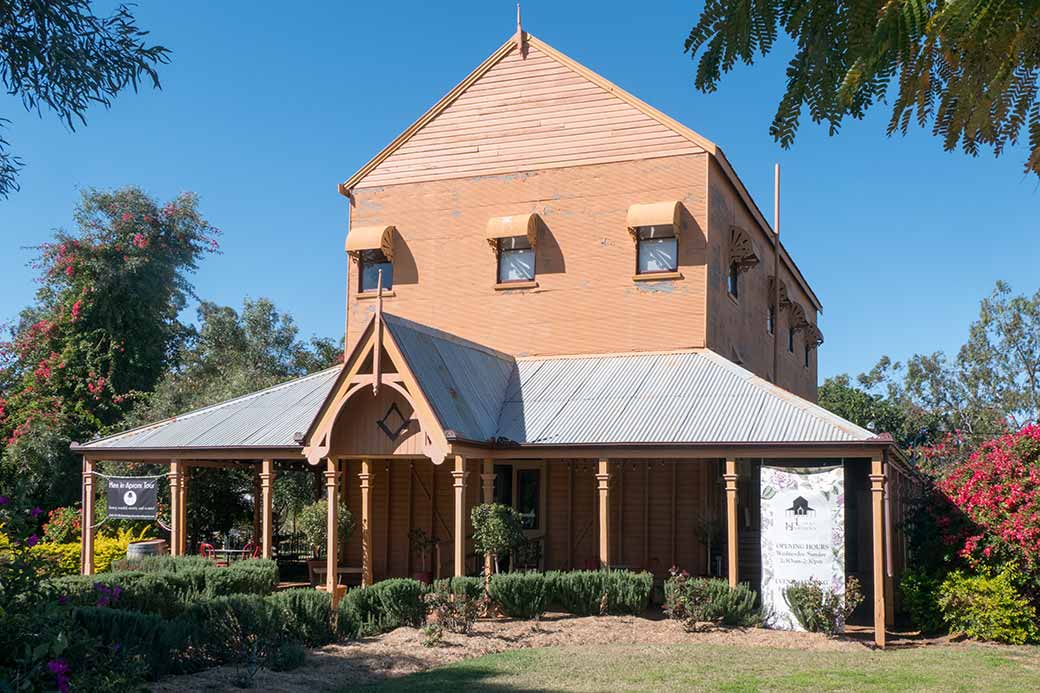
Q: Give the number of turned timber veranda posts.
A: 11